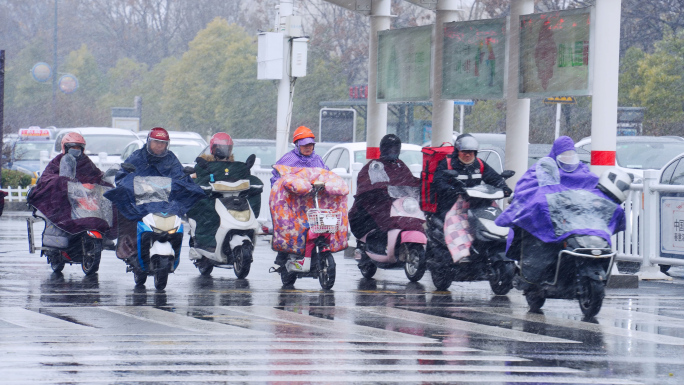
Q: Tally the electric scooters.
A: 7